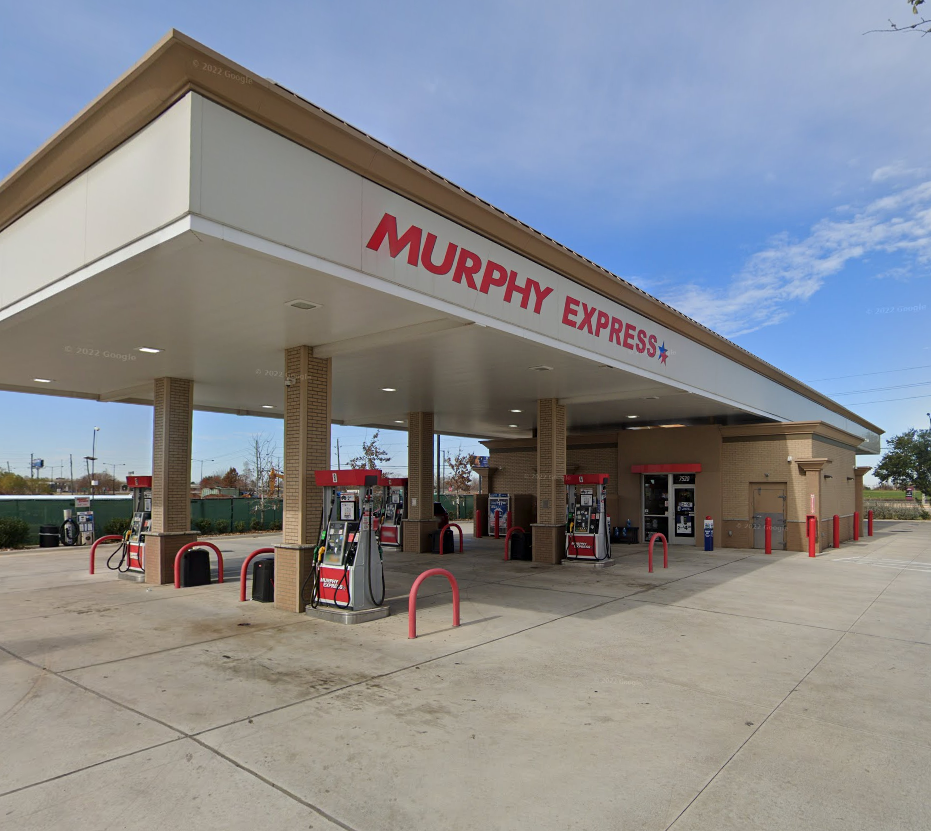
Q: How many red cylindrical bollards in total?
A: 8